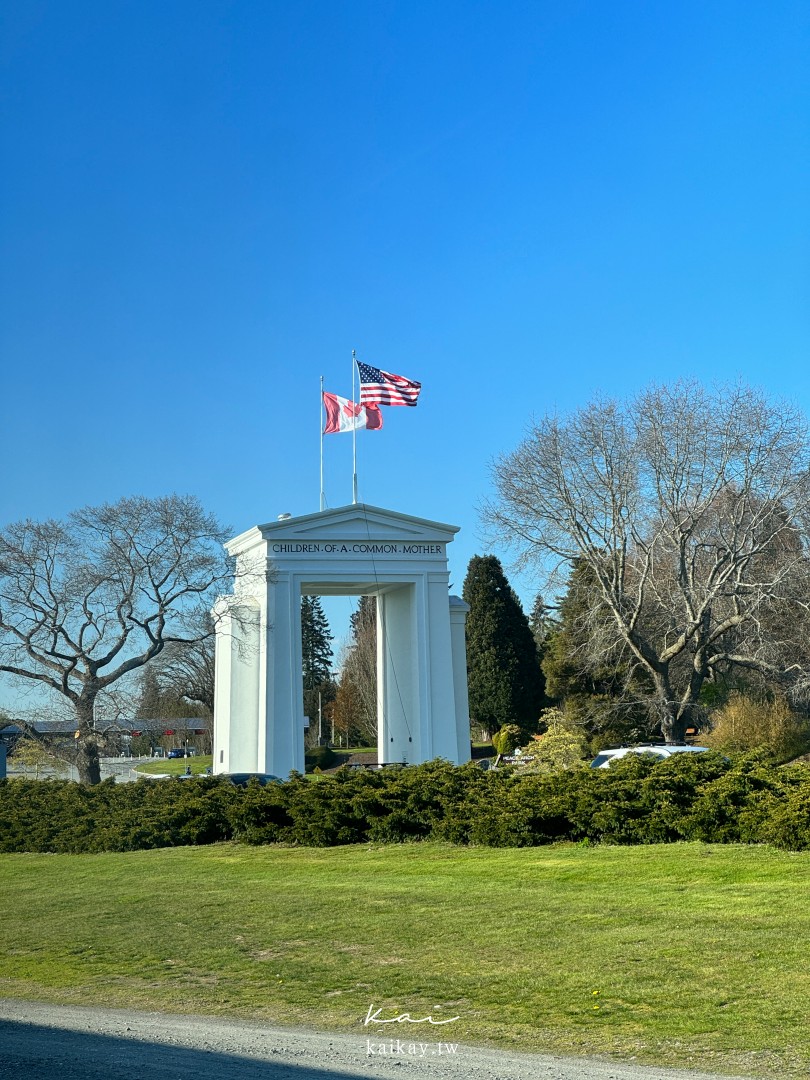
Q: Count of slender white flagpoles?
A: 2